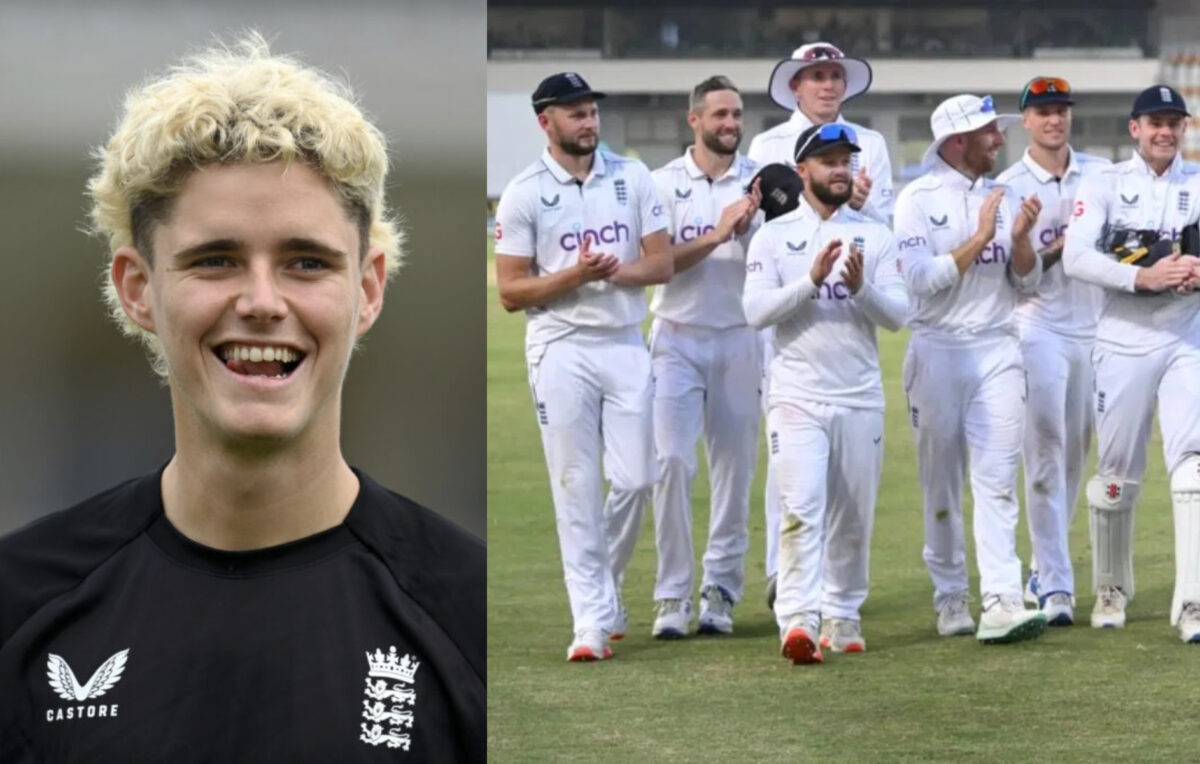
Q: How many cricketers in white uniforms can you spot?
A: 7